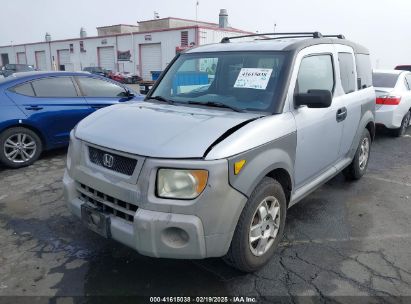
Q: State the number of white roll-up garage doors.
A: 5